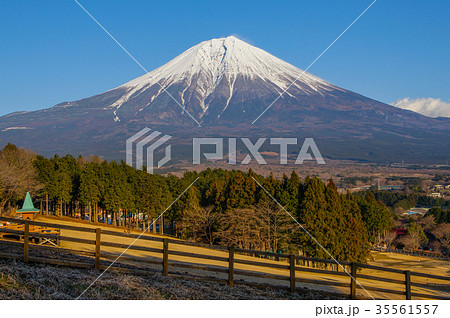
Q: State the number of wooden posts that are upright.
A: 7